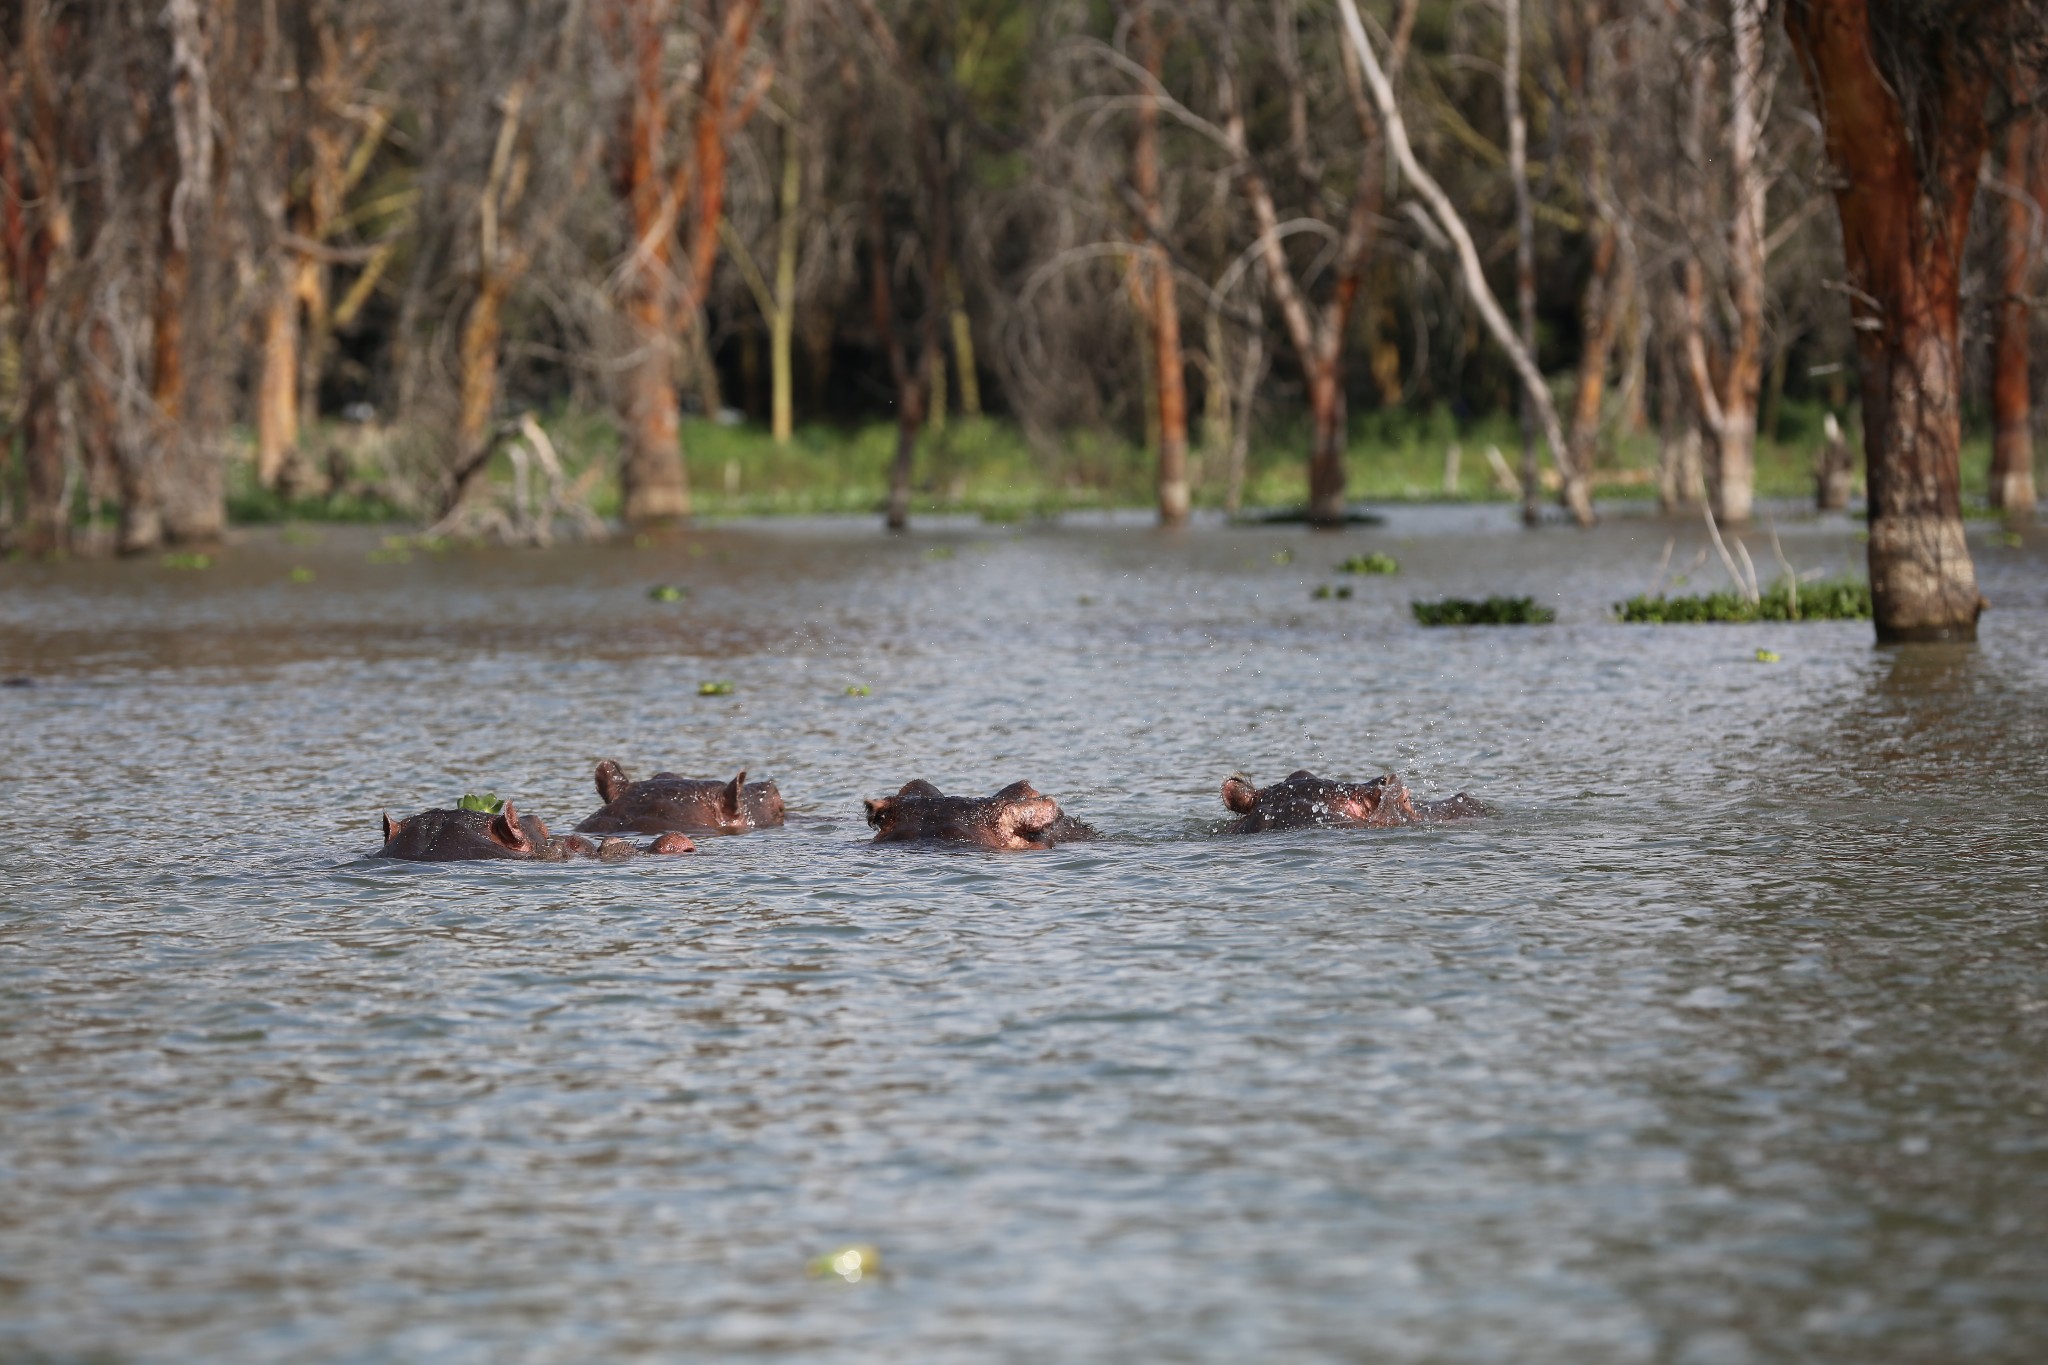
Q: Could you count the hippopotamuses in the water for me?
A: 4